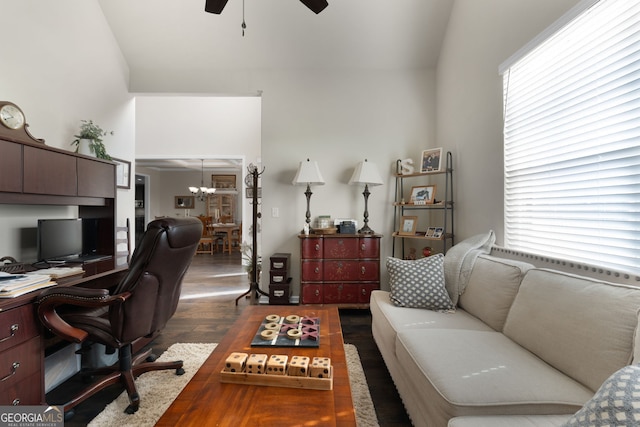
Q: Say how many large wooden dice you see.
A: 5